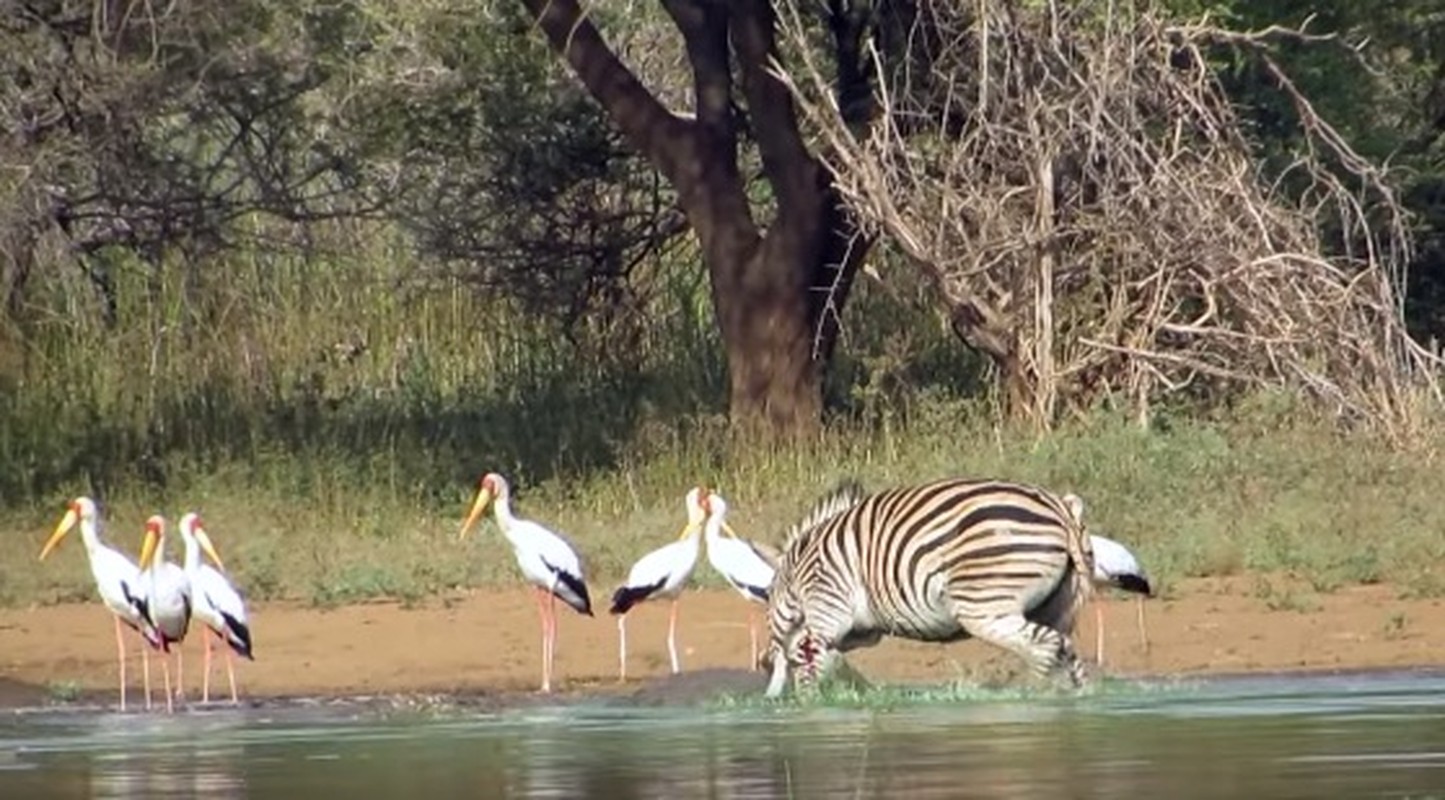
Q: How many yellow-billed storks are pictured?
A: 7